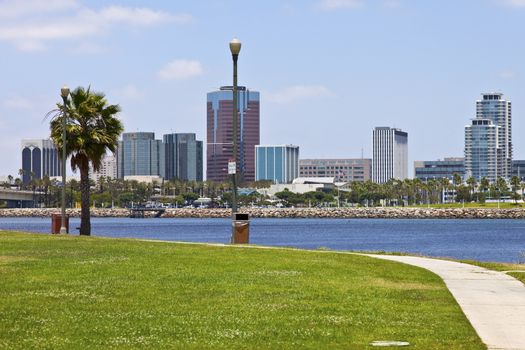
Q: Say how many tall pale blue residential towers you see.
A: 2